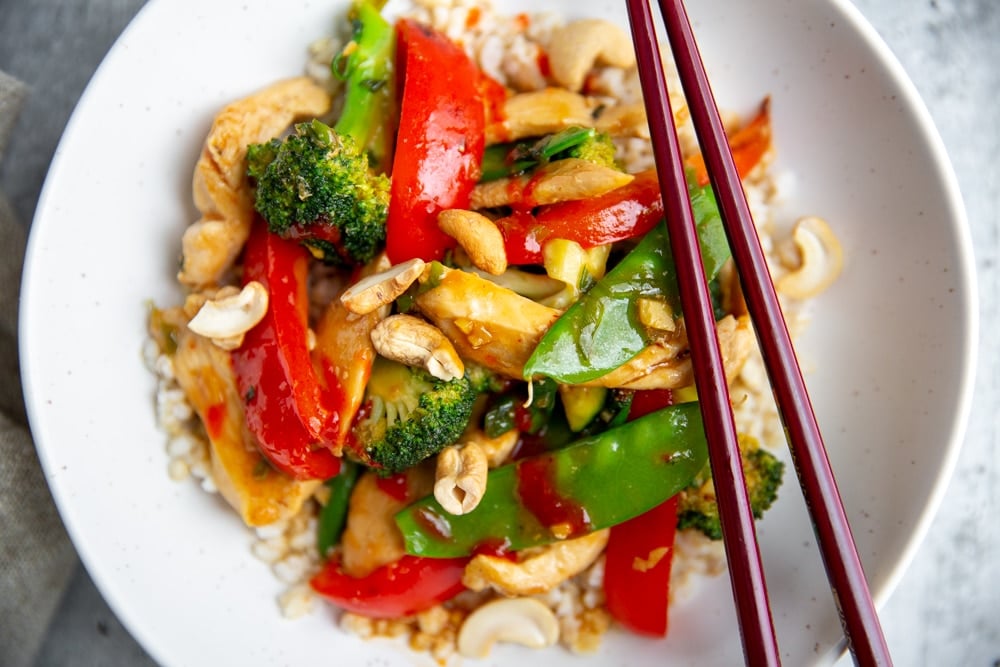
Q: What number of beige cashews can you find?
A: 8